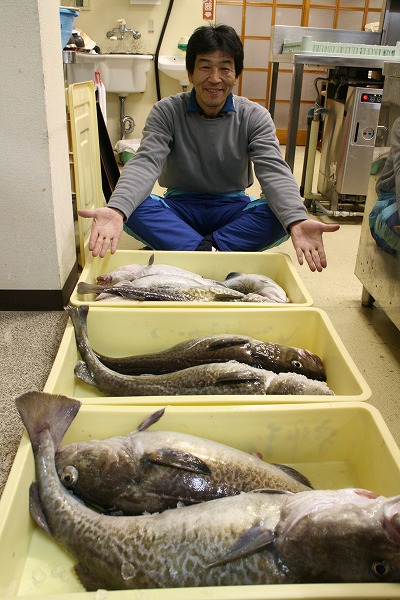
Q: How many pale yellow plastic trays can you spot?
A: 3